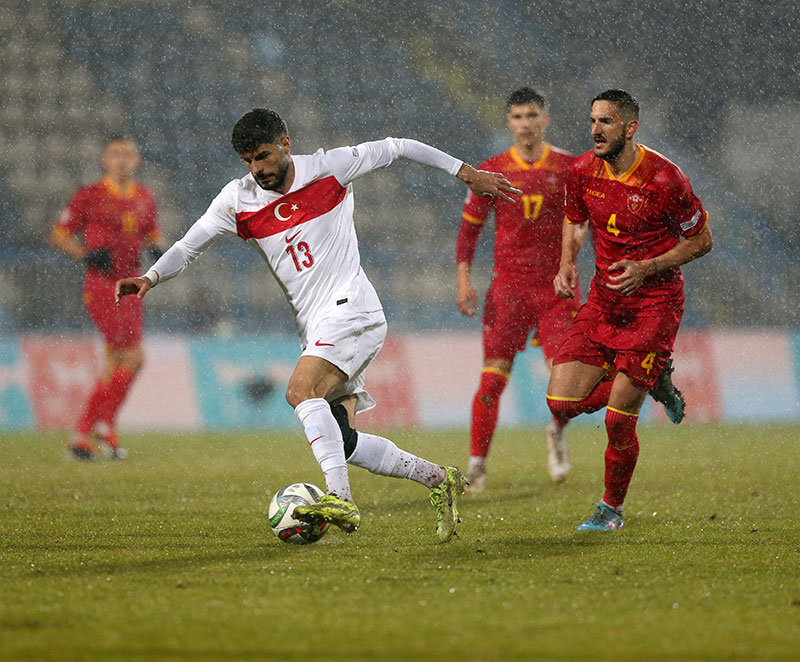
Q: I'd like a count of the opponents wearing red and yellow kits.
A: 3